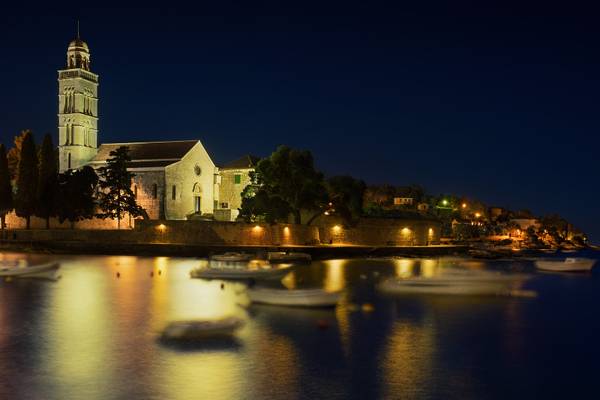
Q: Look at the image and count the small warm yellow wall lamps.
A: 6